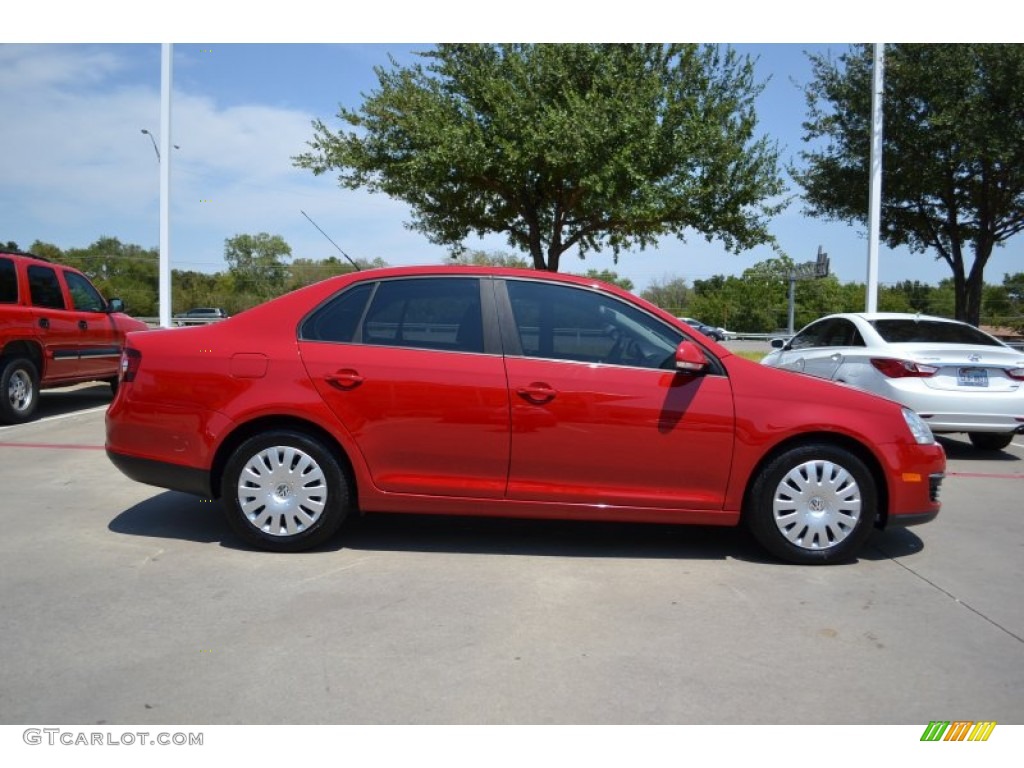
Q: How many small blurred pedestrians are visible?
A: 0